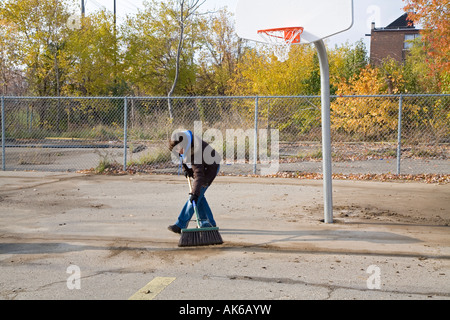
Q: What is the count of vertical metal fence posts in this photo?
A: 4